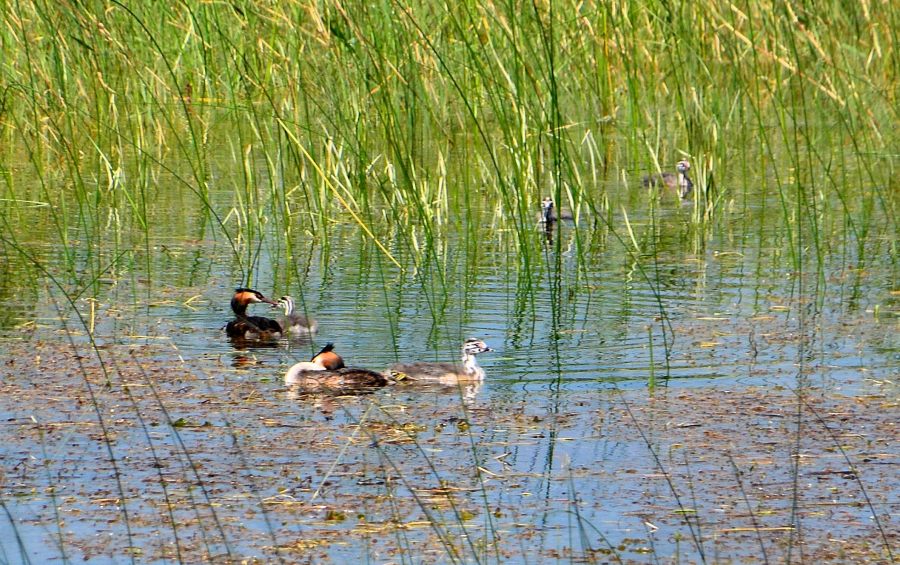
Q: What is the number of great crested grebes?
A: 6